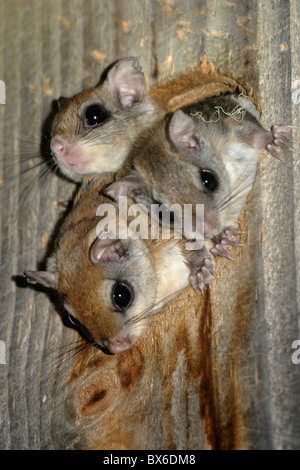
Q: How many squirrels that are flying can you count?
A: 0